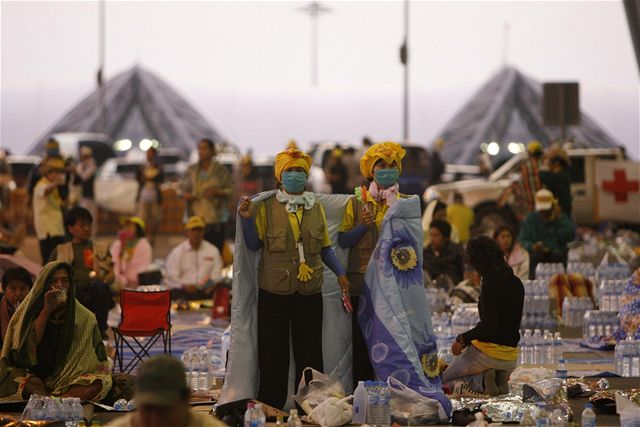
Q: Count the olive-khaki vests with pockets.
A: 2